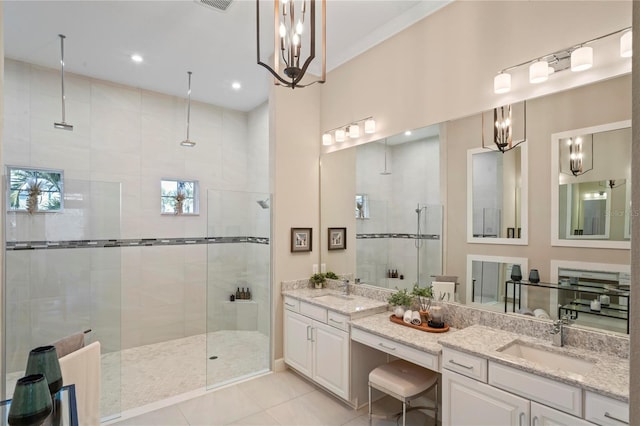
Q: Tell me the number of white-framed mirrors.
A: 4